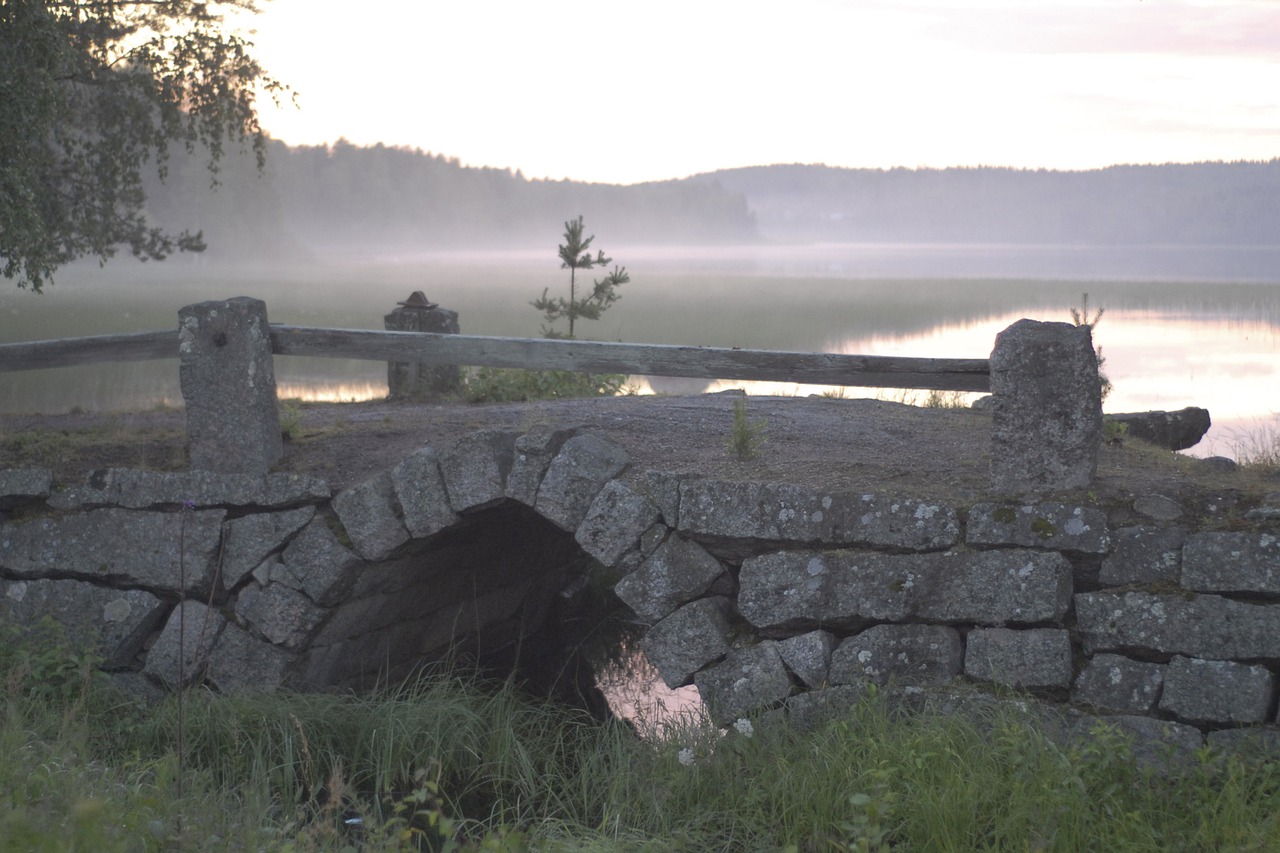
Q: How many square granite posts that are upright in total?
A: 3